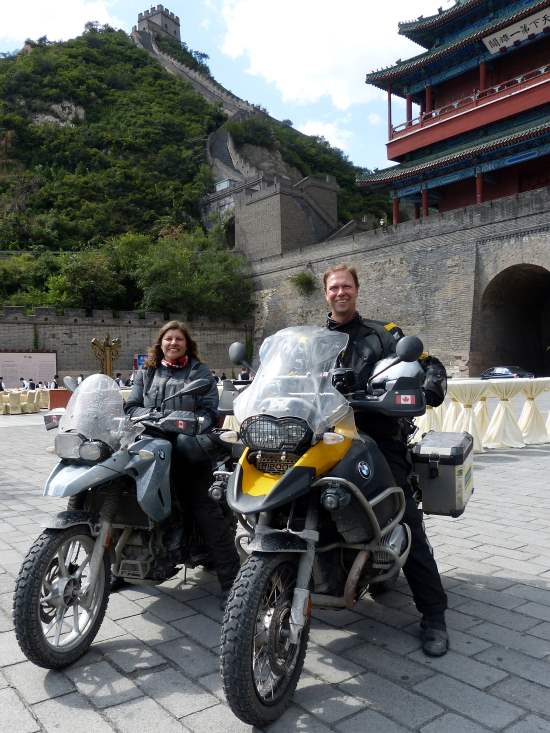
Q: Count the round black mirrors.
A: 2